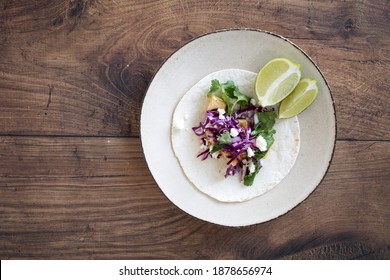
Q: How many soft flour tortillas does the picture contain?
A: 1